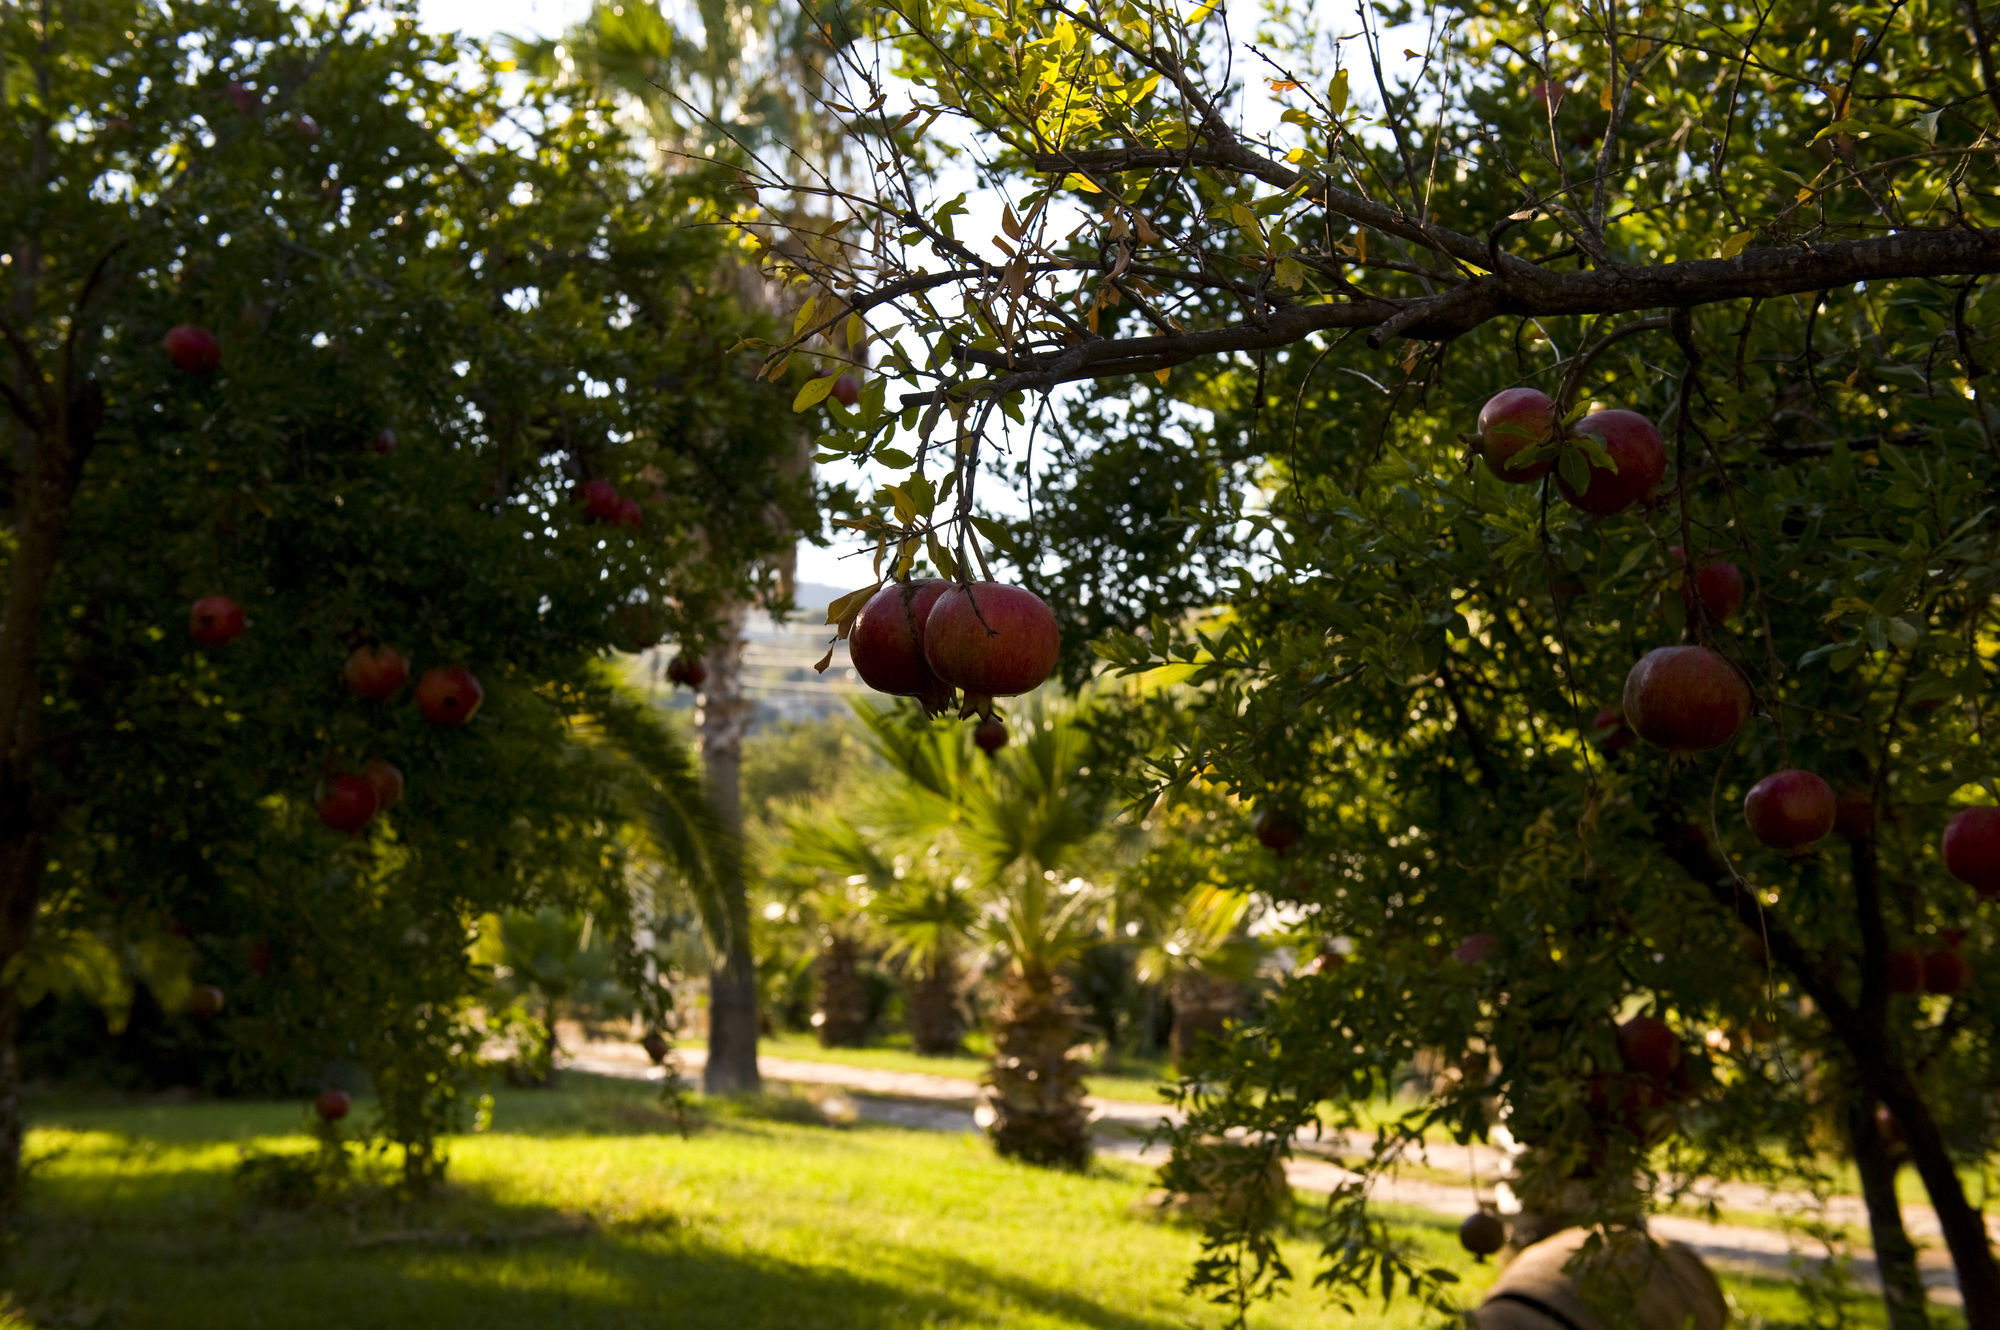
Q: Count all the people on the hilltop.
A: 0